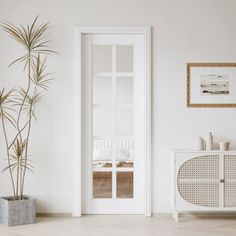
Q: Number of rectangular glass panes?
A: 10